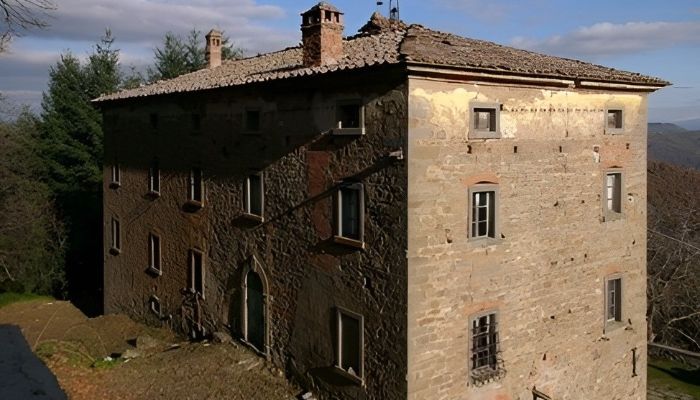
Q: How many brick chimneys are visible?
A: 2